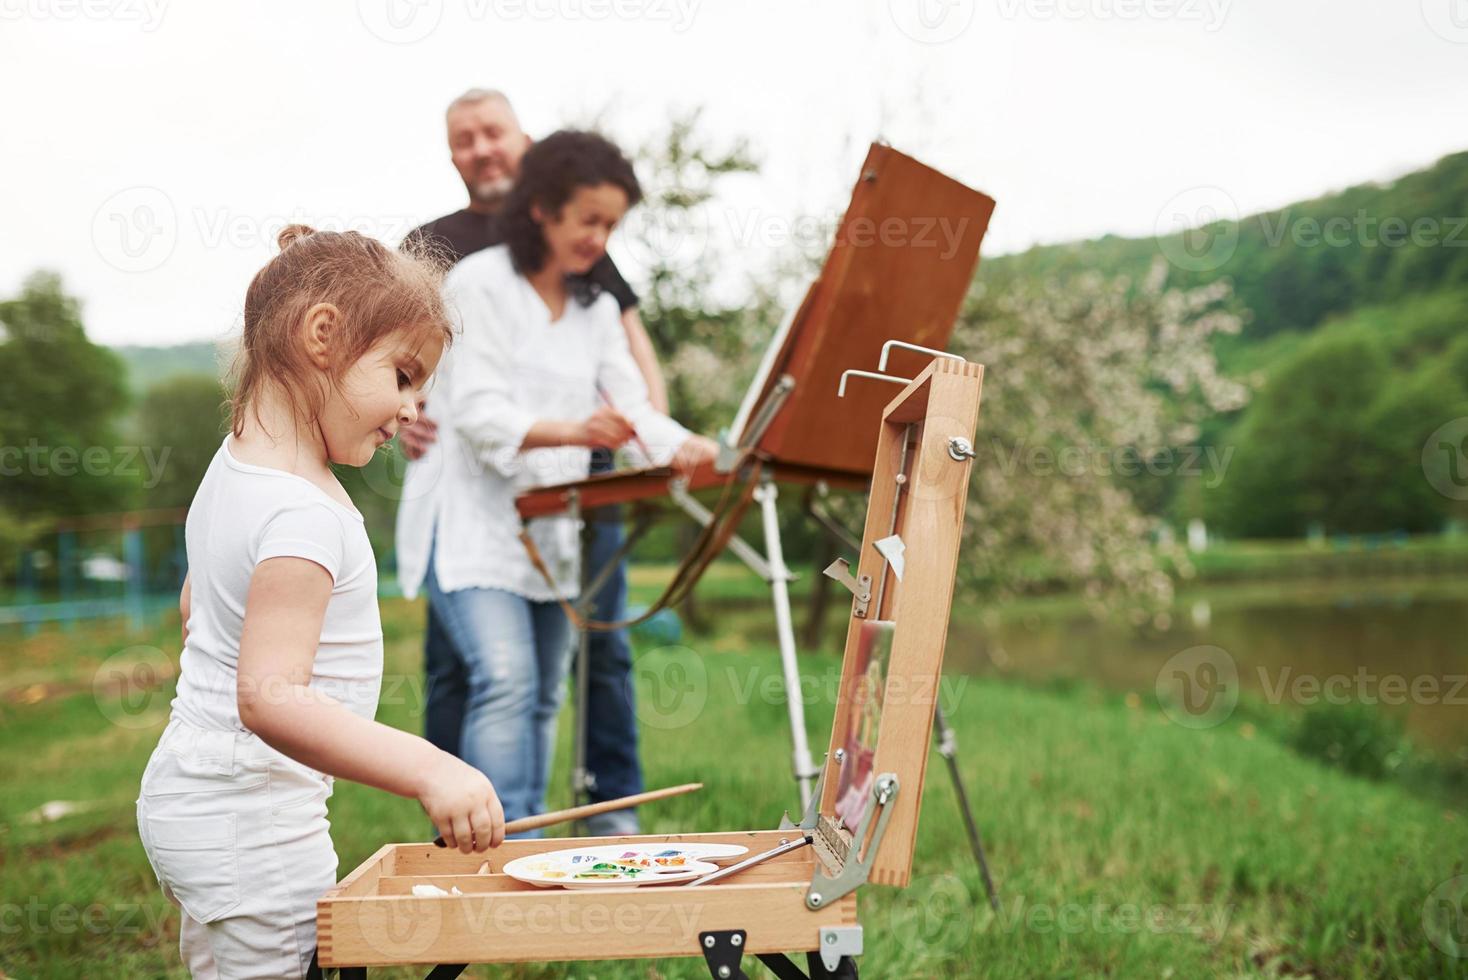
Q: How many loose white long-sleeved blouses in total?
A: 1